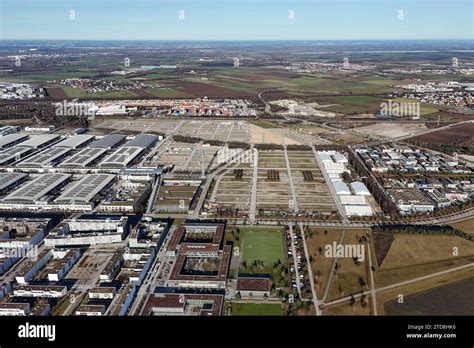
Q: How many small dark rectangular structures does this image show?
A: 3